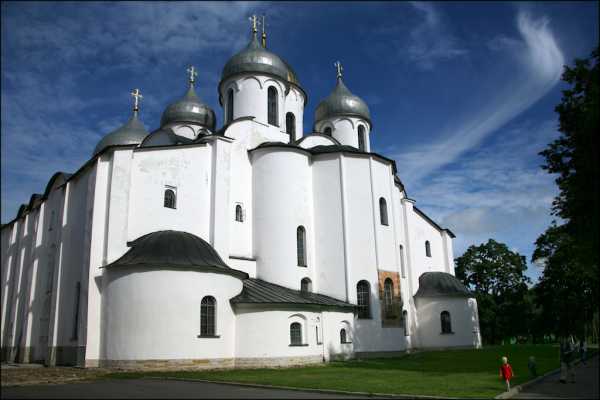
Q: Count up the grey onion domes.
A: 4